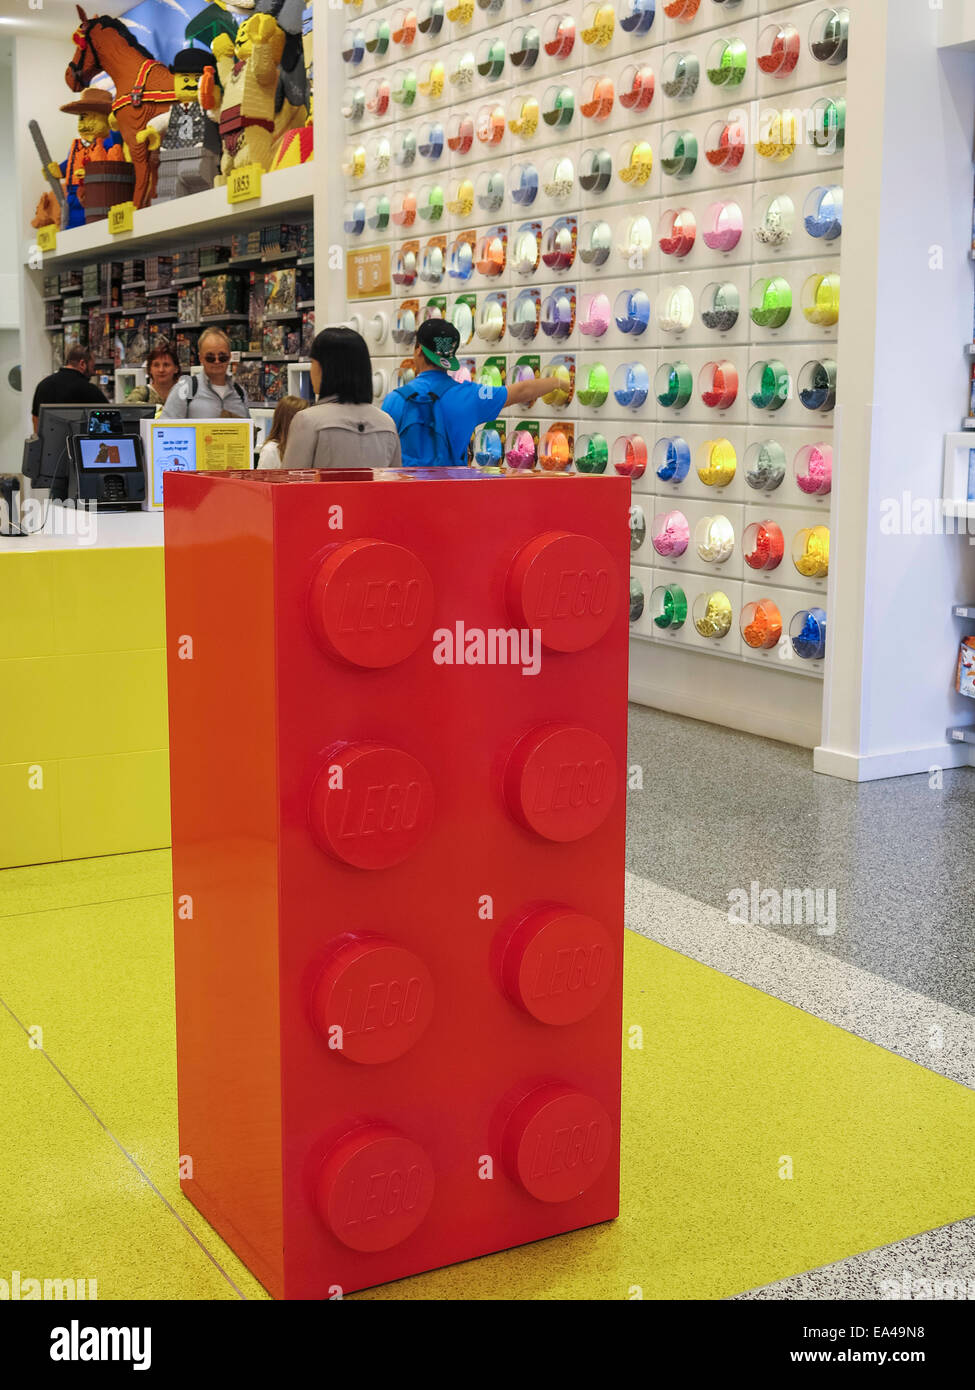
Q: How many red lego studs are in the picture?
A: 8